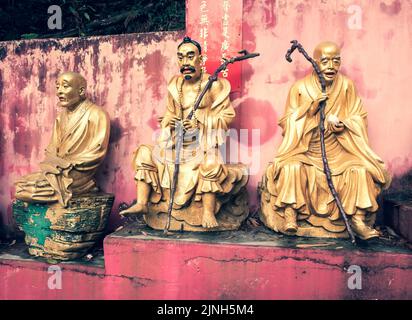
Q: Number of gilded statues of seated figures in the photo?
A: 3